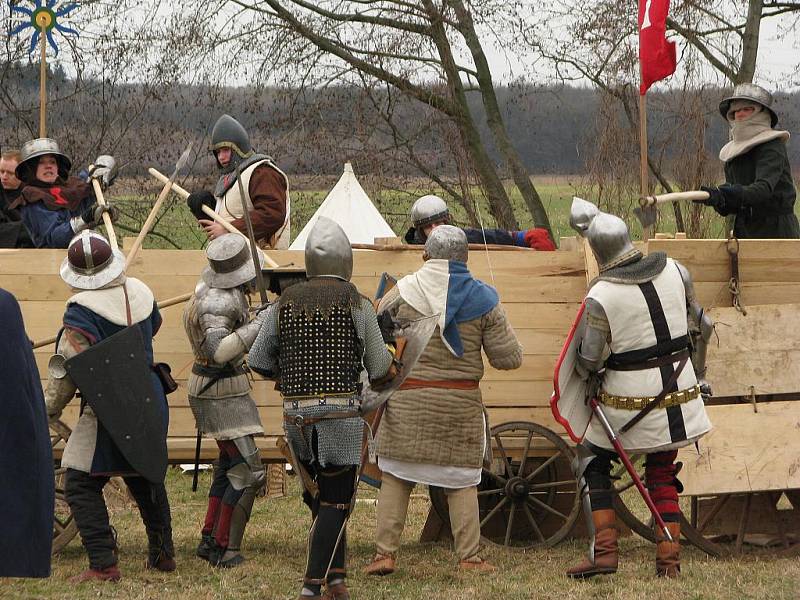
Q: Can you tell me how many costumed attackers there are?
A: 5